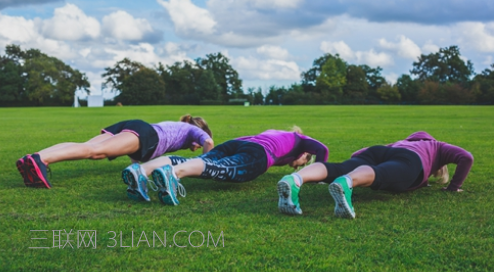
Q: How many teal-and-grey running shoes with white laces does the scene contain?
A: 2